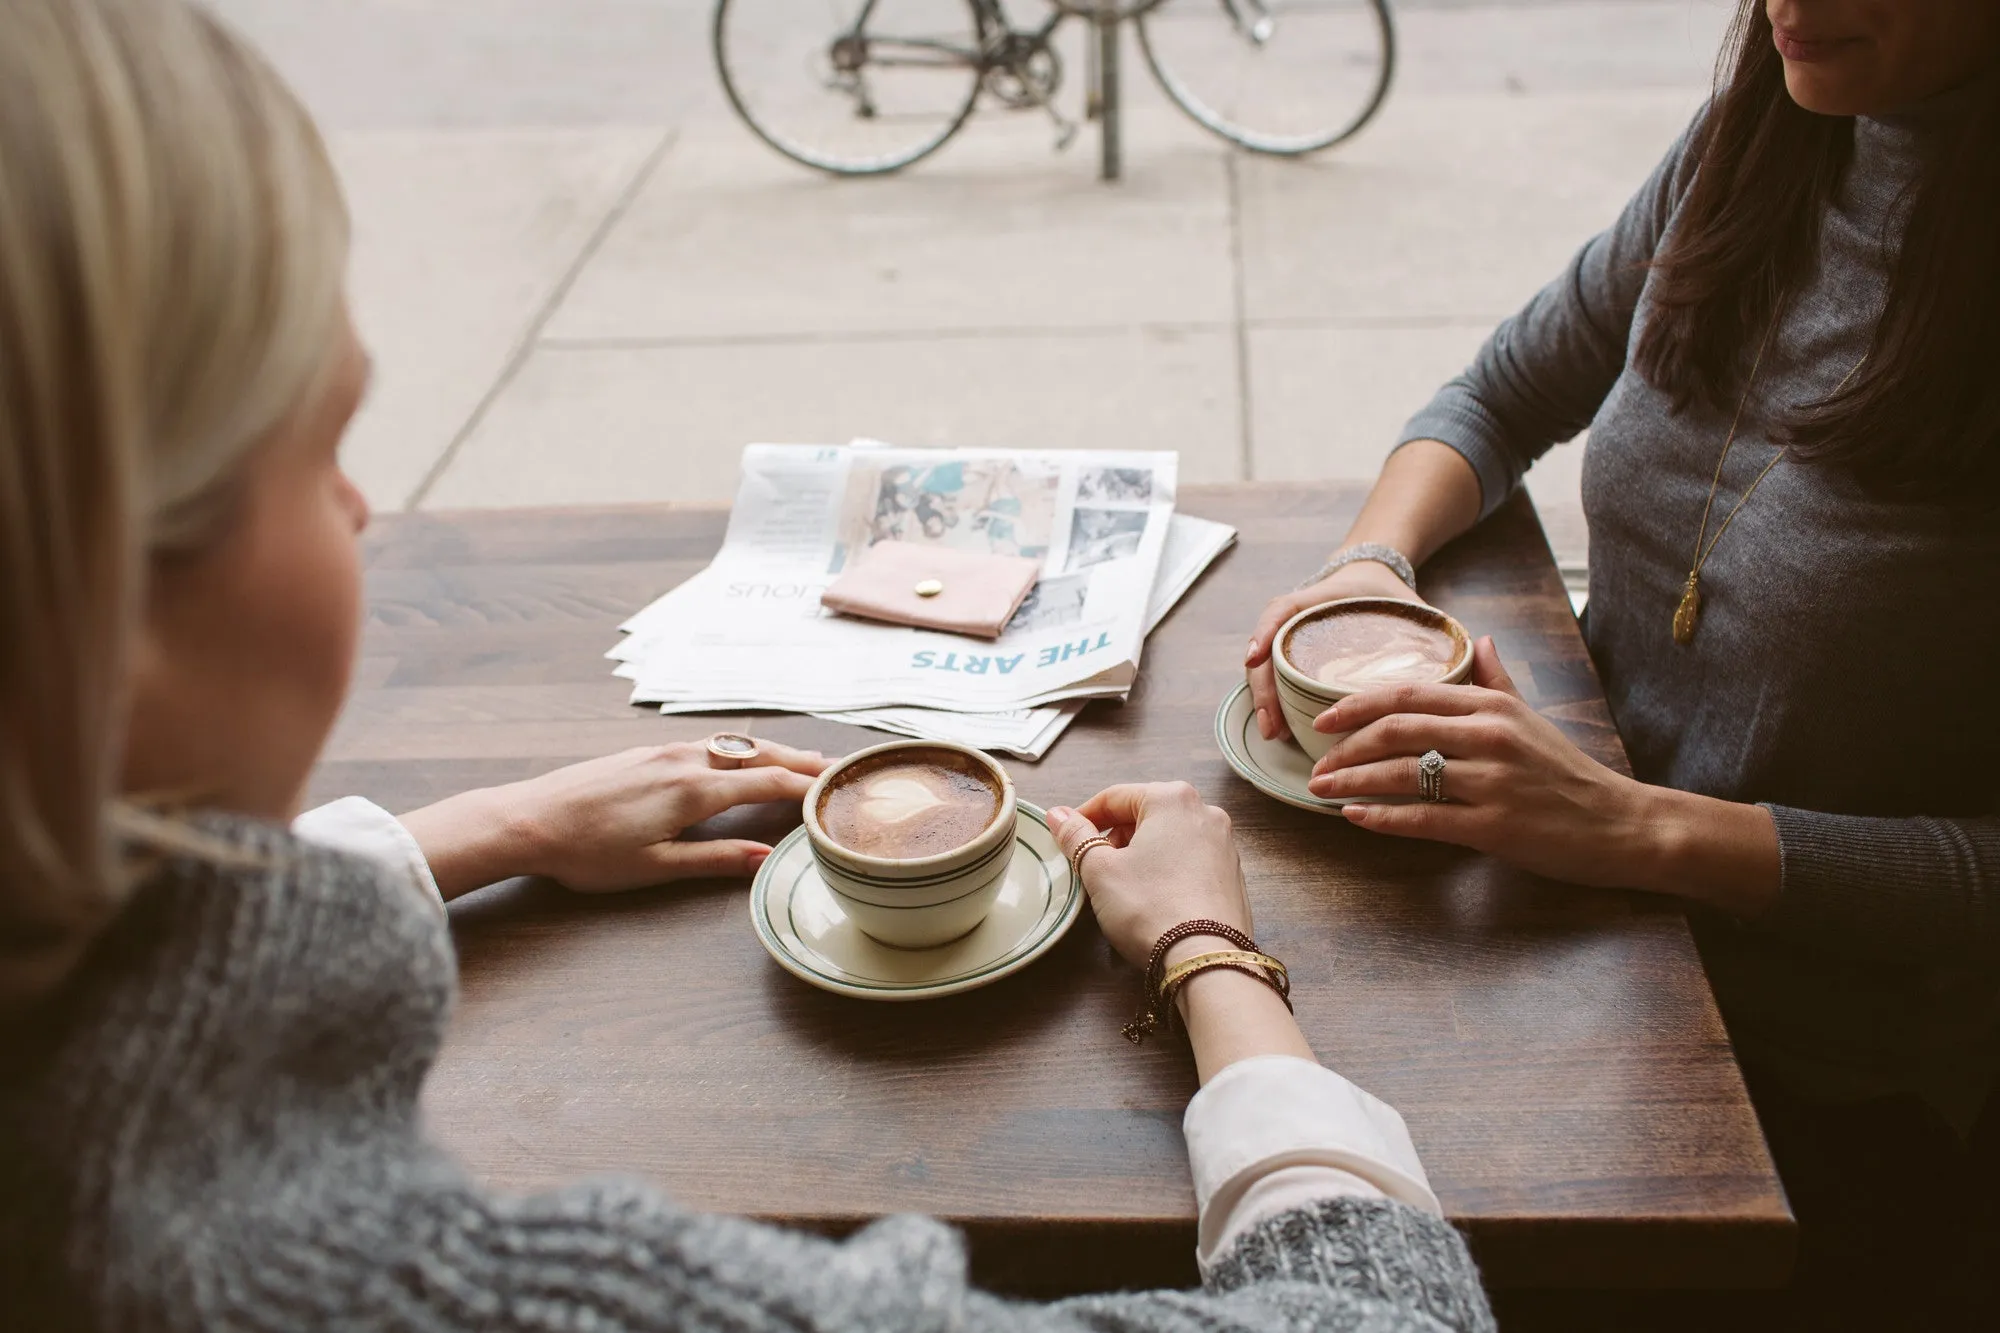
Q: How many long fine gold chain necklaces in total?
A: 1